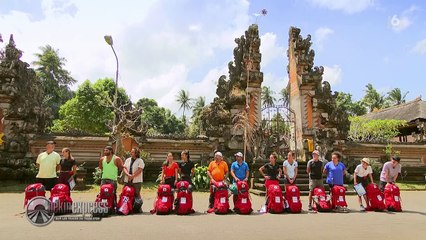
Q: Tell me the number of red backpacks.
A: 14